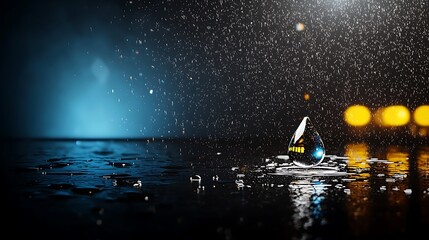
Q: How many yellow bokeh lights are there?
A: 3